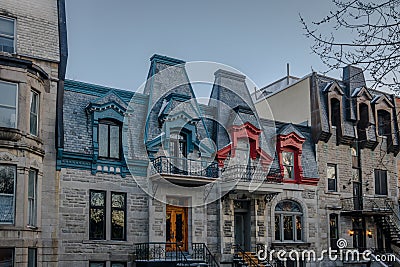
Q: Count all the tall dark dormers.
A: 3